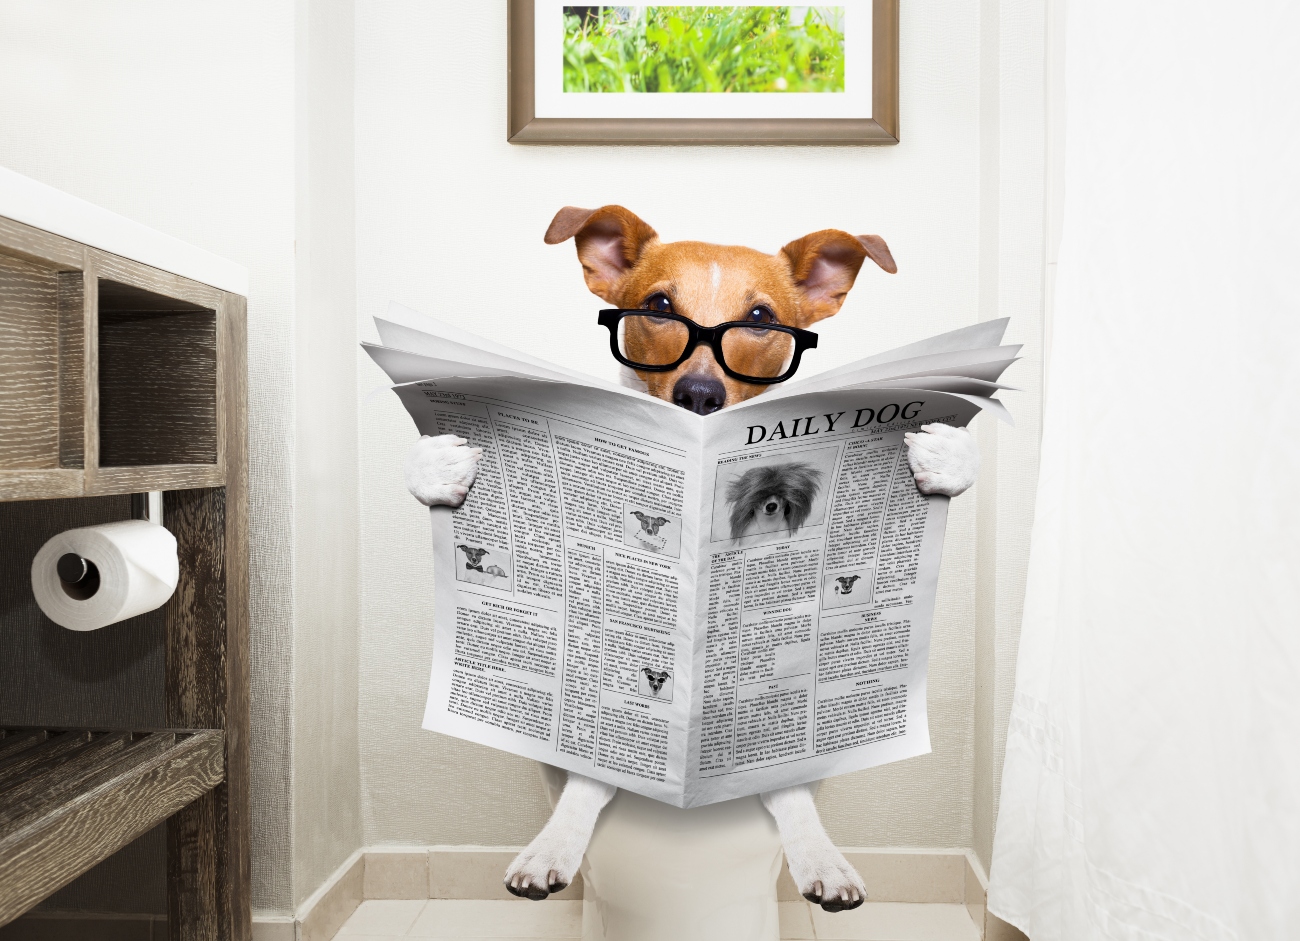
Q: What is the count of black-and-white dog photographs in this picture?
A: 5